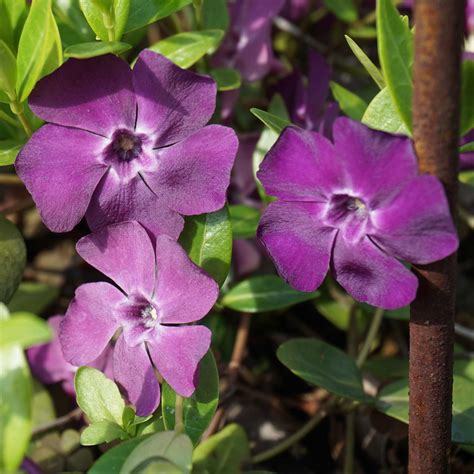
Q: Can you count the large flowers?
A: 3